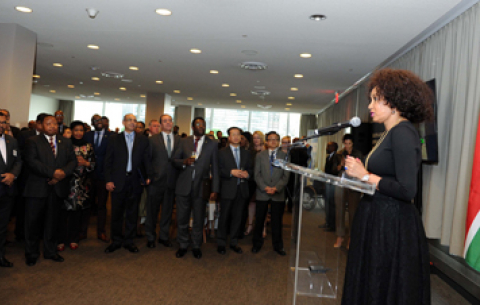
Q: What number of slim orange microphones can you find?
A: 0